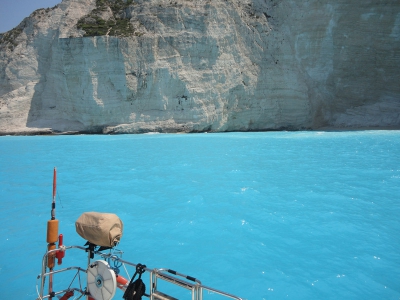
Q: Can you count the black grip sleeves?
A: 2